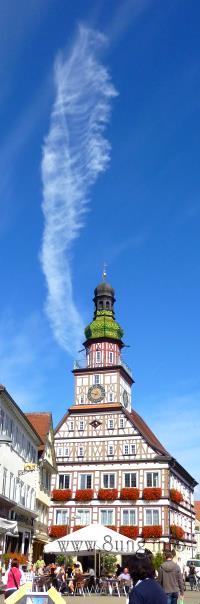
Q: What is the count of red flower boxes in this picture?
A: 12